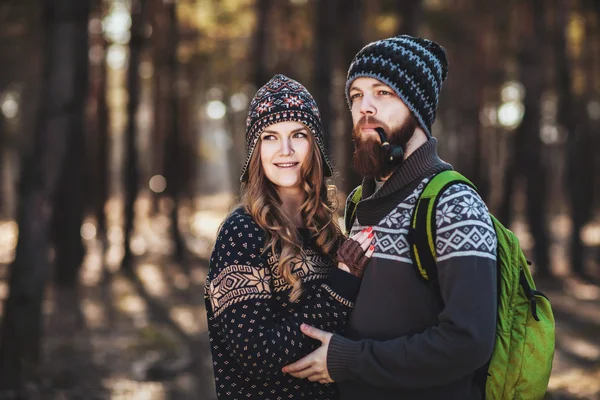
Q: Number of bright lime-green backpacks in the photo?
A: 1